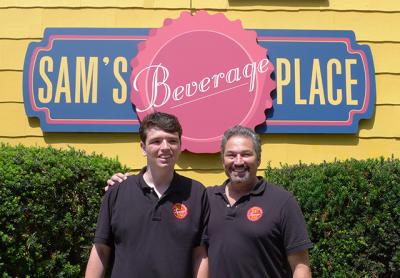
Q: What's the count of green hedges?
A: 2